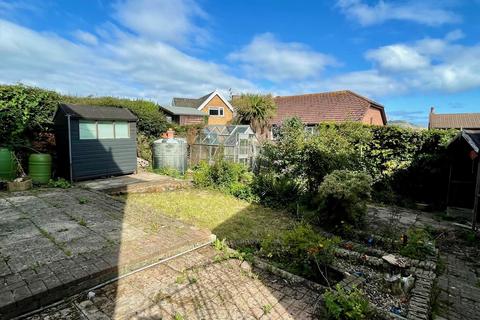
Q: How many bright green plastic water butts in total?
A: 2